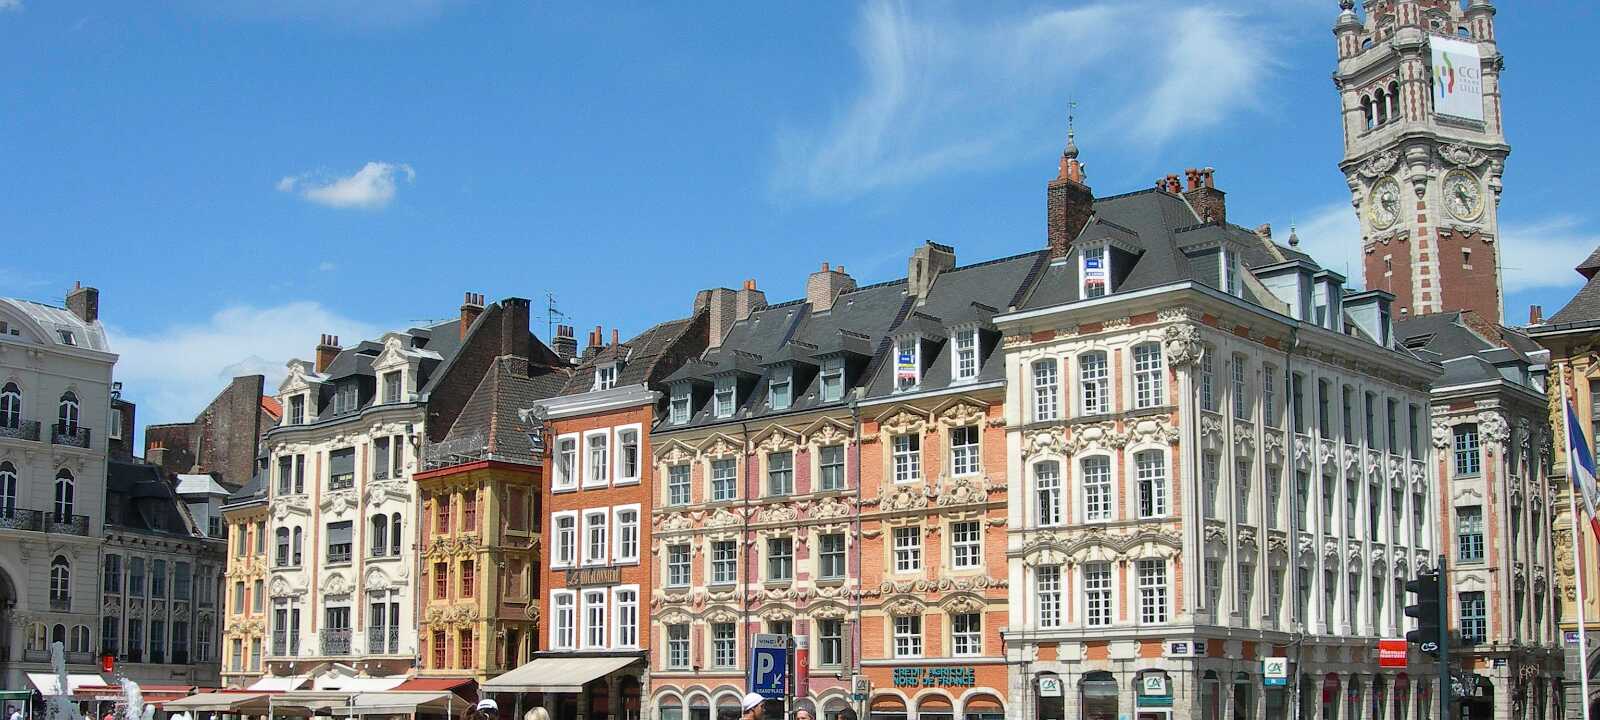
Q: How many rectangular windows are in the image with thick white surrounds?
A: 9